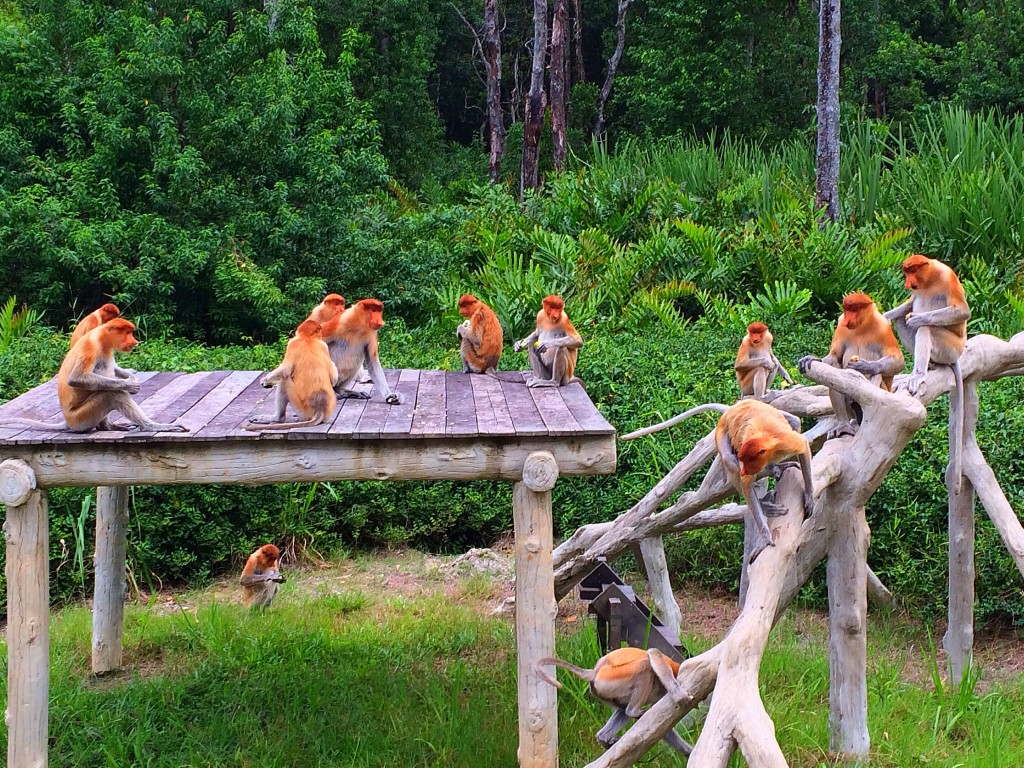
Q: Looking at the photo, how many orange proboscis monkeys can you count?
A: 13